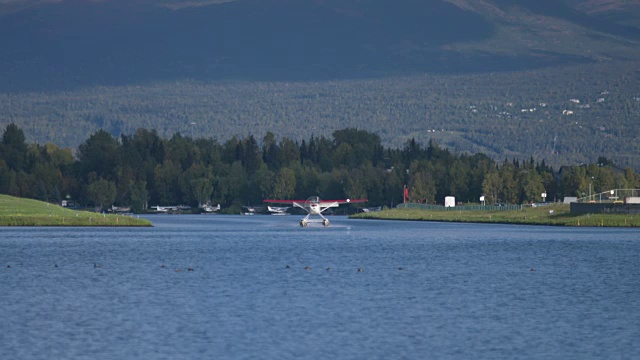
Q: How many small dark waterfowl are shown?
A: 12